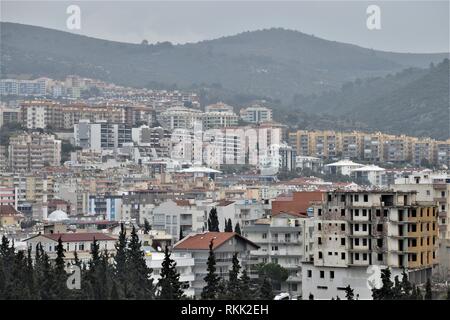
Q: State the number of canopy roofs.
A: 3